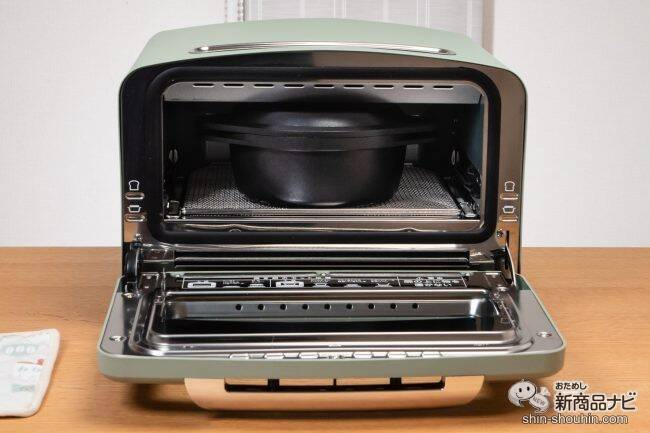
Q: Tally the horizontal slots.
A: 9